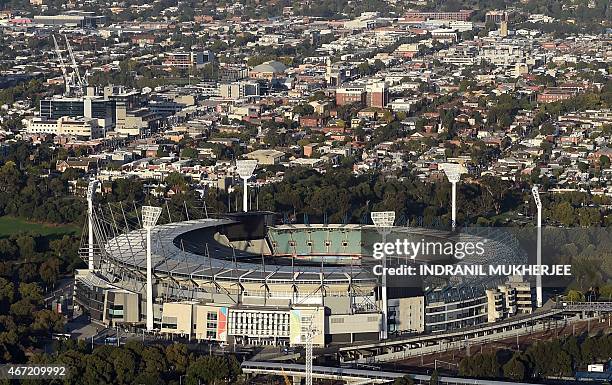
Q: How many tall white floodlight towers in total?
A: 6